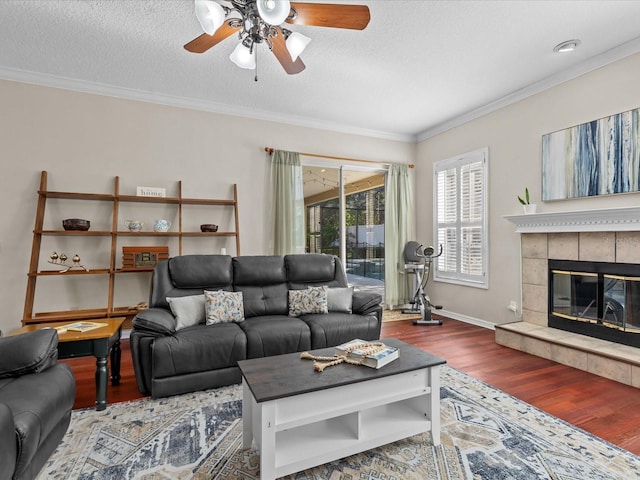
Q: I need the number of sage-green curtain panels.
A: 2